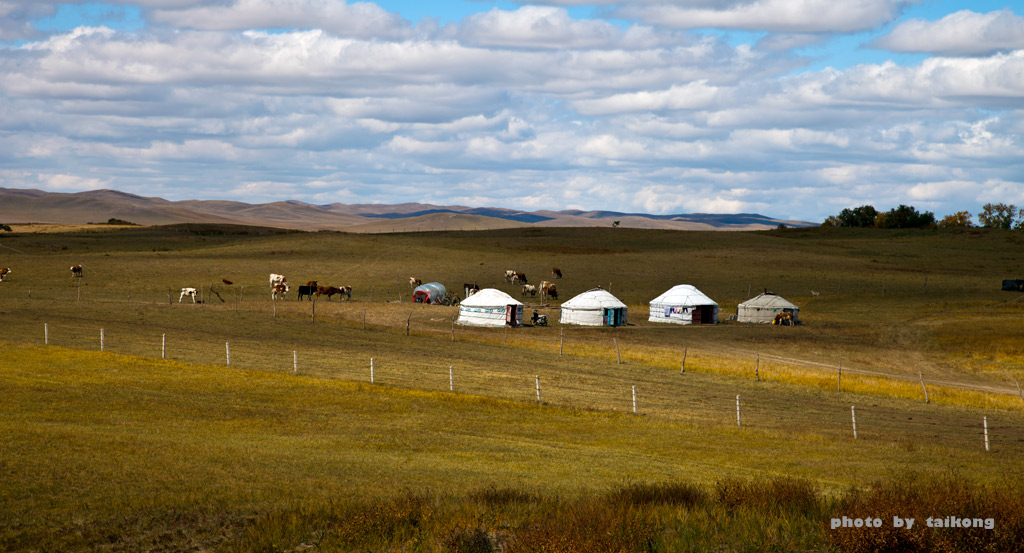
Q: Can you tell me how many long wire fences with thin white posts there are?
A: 1